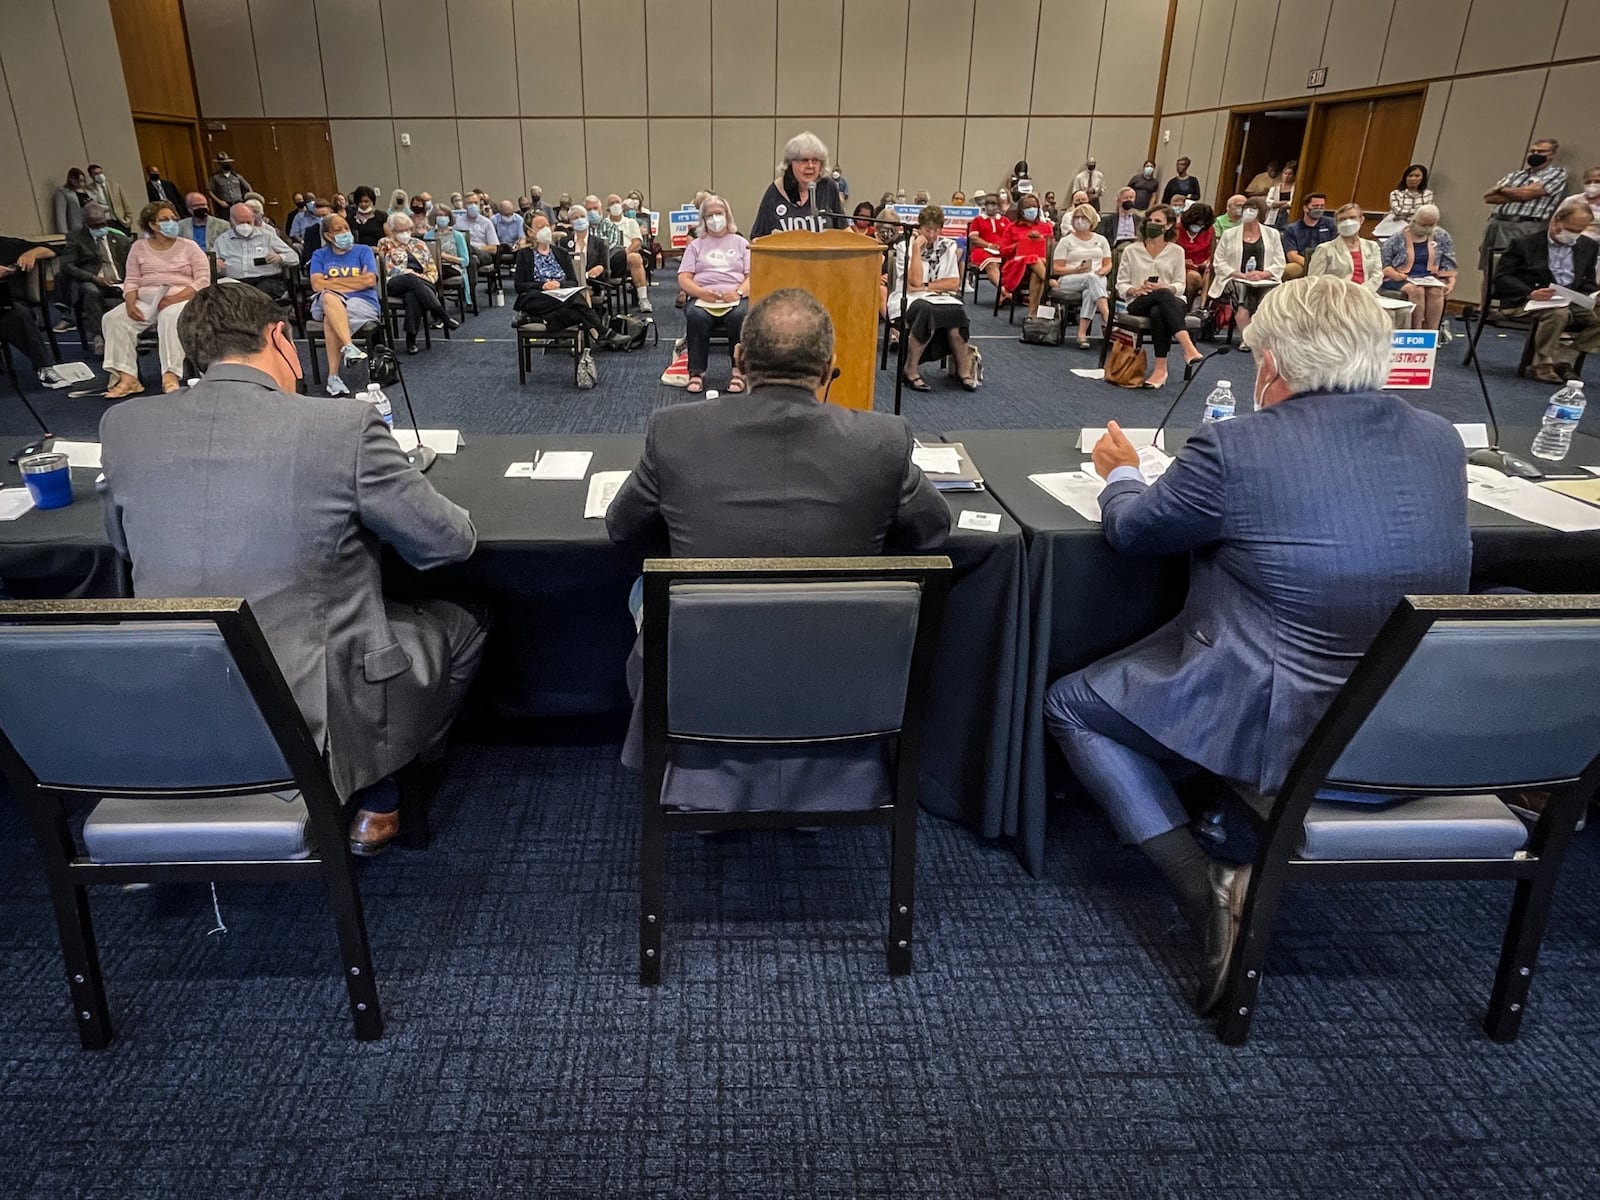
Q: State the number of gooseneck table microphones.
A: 5